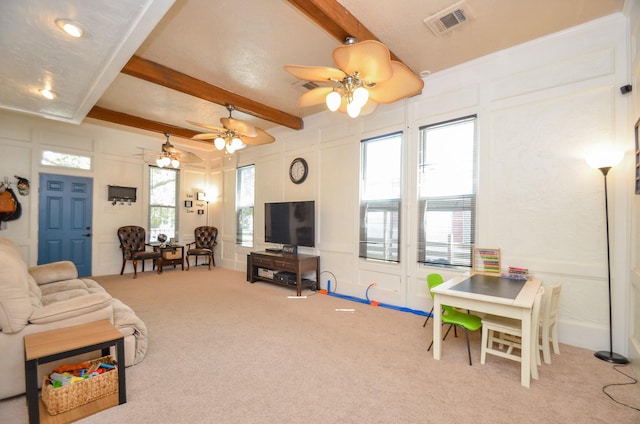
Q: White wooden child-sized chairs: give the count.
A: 2